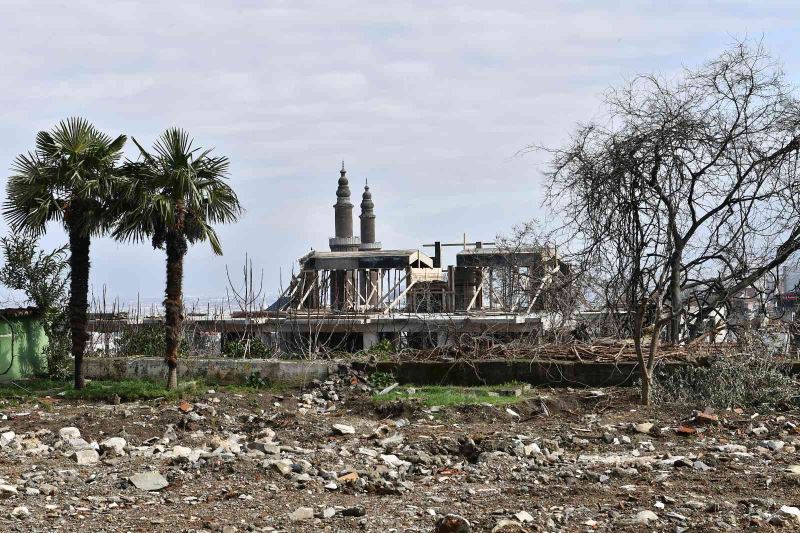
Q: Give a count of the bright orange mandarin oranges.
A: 0